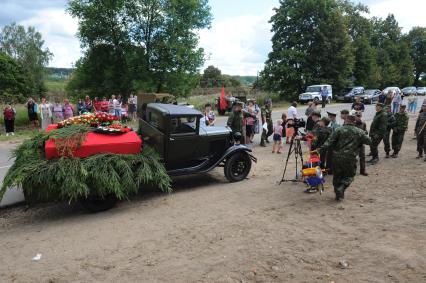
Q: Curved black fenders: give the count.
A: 1